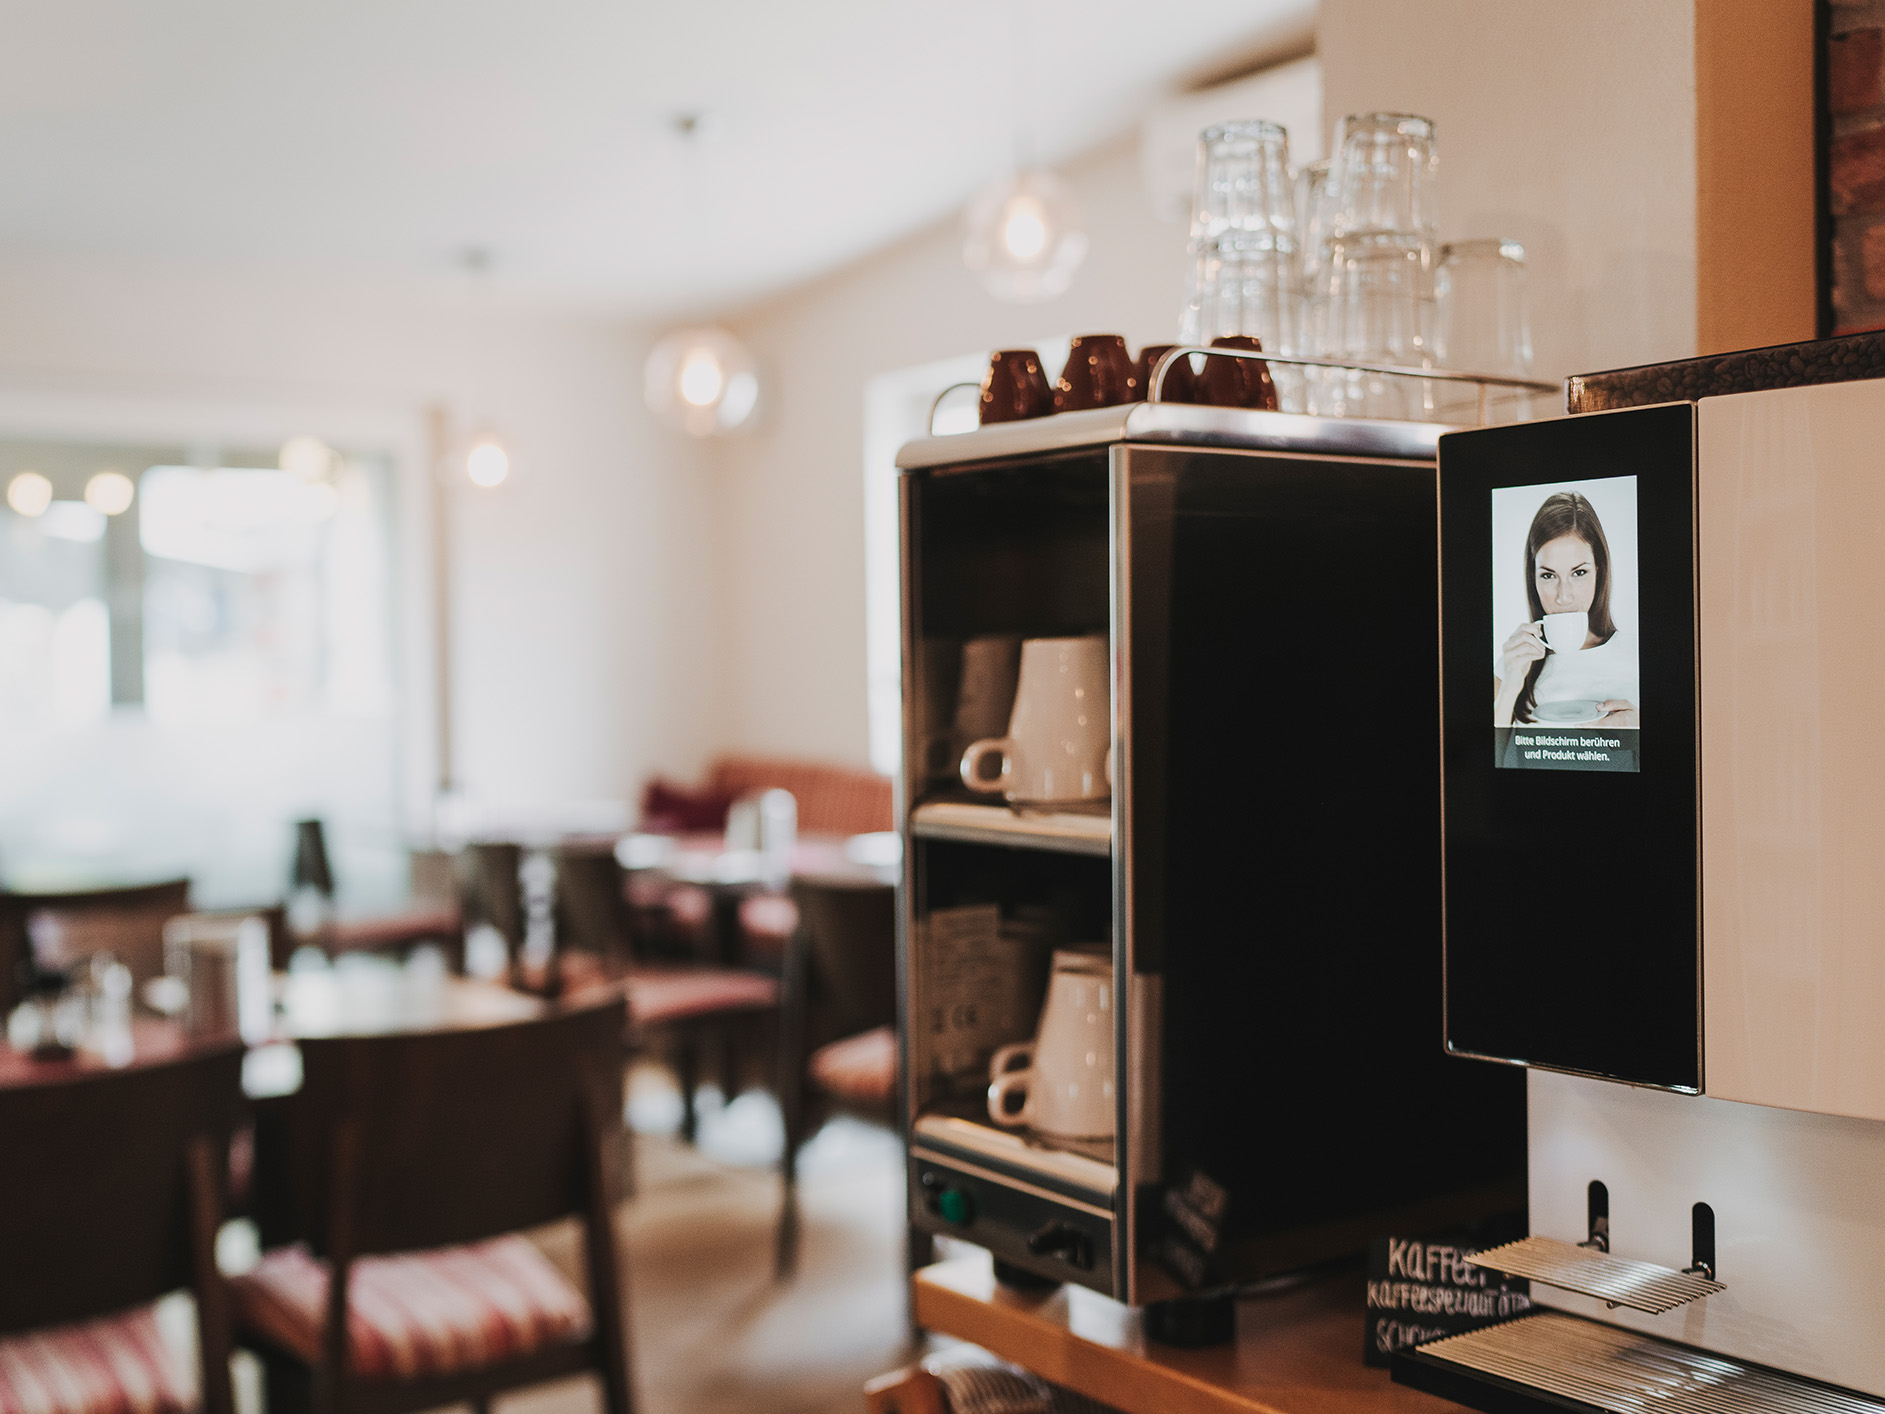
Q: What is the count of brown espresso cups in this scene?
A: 4